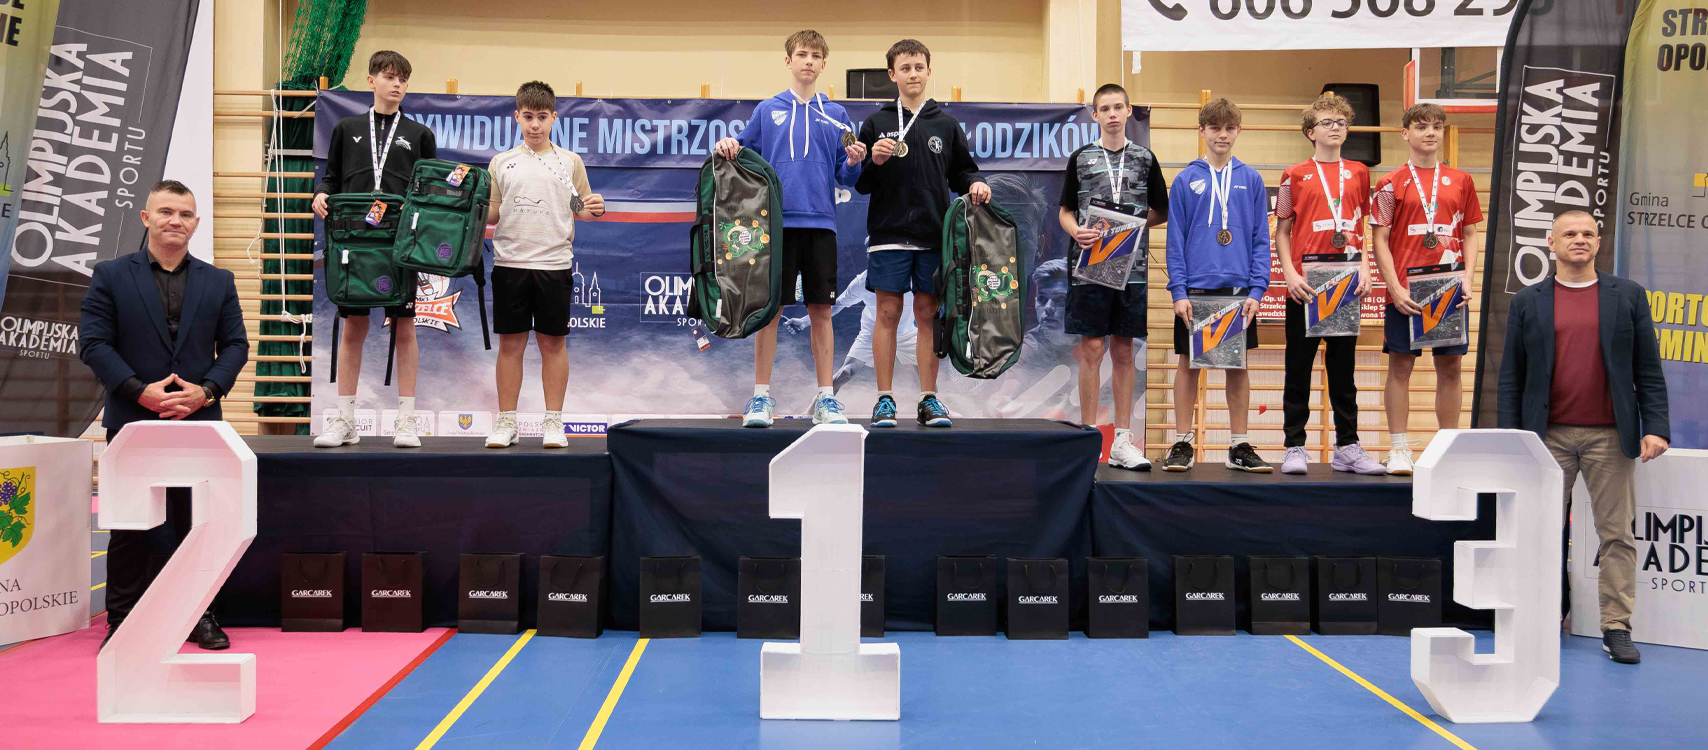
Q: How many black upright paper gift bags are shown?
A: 14